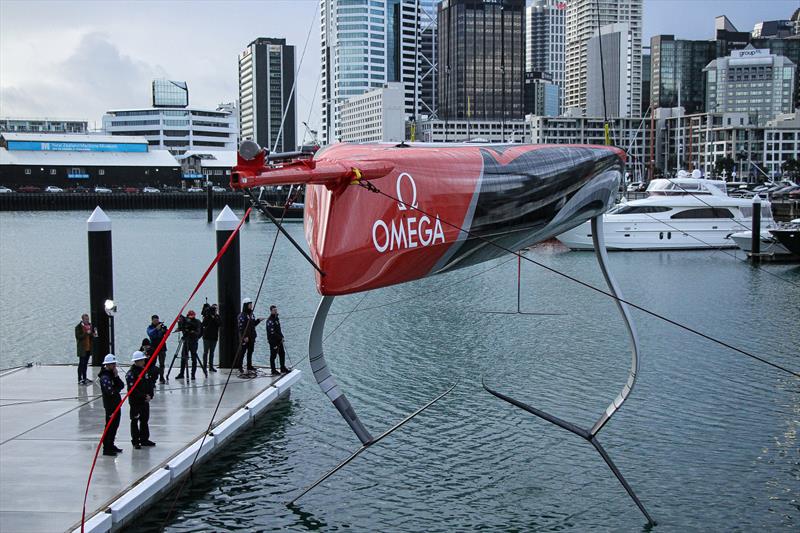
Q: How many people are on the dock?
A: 9